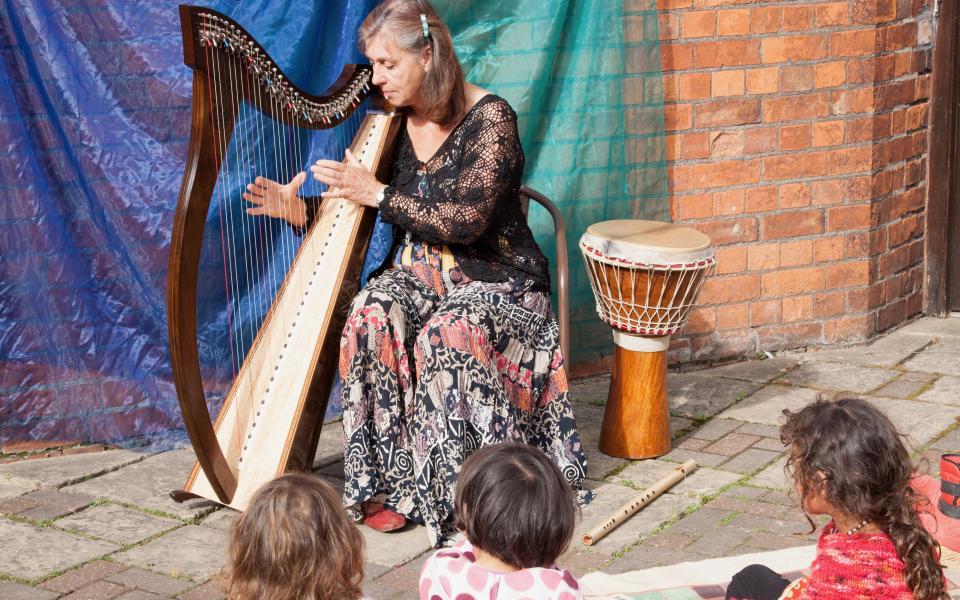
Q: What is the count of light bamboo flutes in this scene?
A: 1